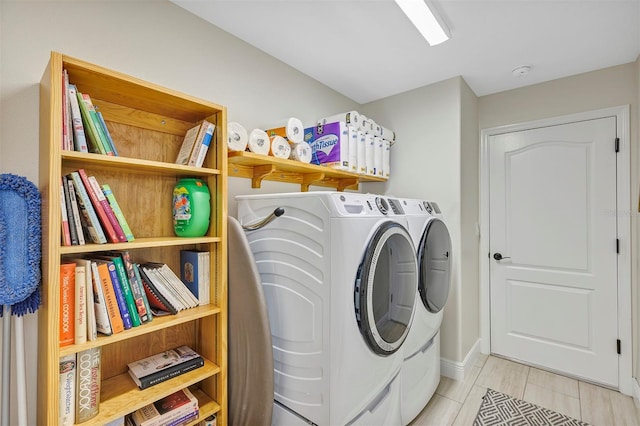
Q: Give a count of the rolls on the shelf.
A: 5